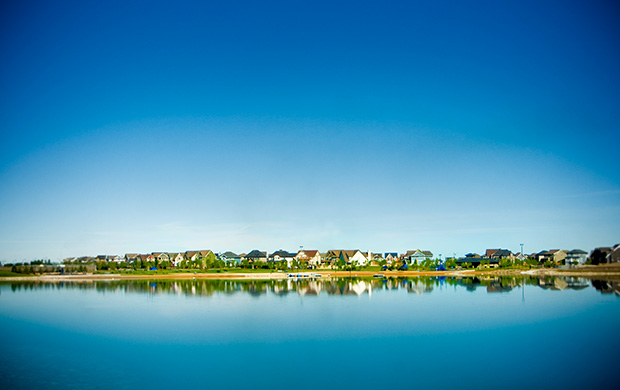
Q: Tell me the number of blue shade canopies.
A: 3